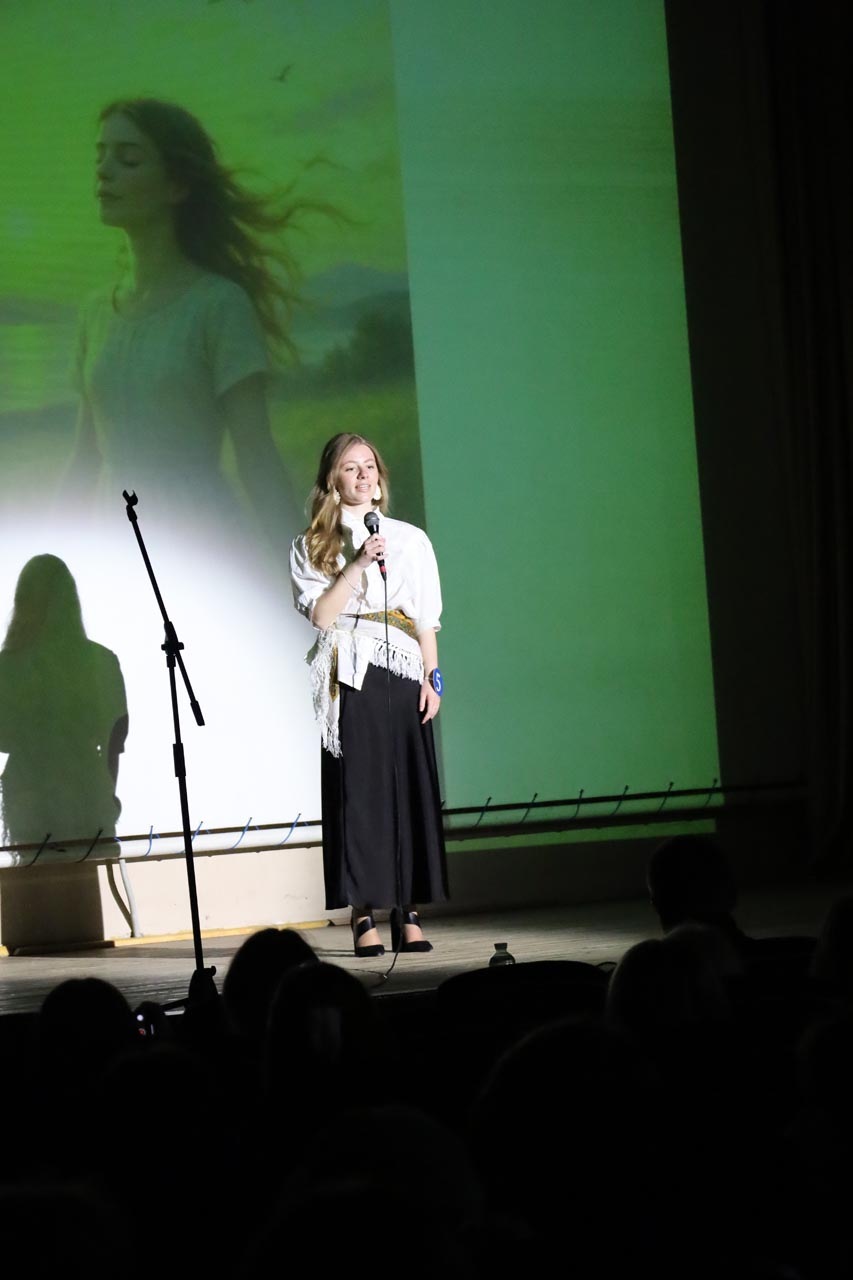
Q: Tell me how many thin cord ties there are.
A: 12